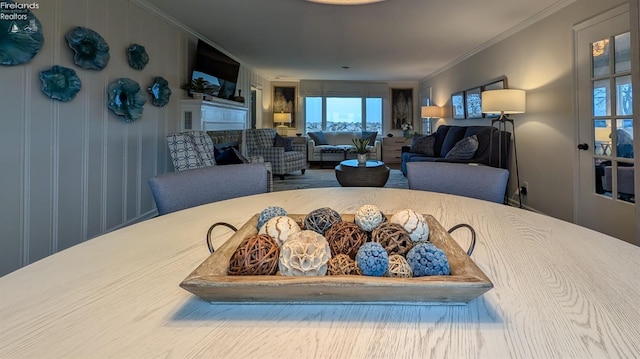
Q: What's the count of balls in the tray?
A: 13